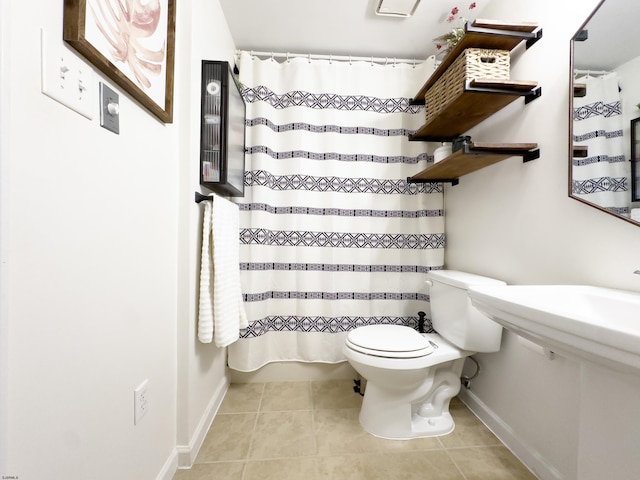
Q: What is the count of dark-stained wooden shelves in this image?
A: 3